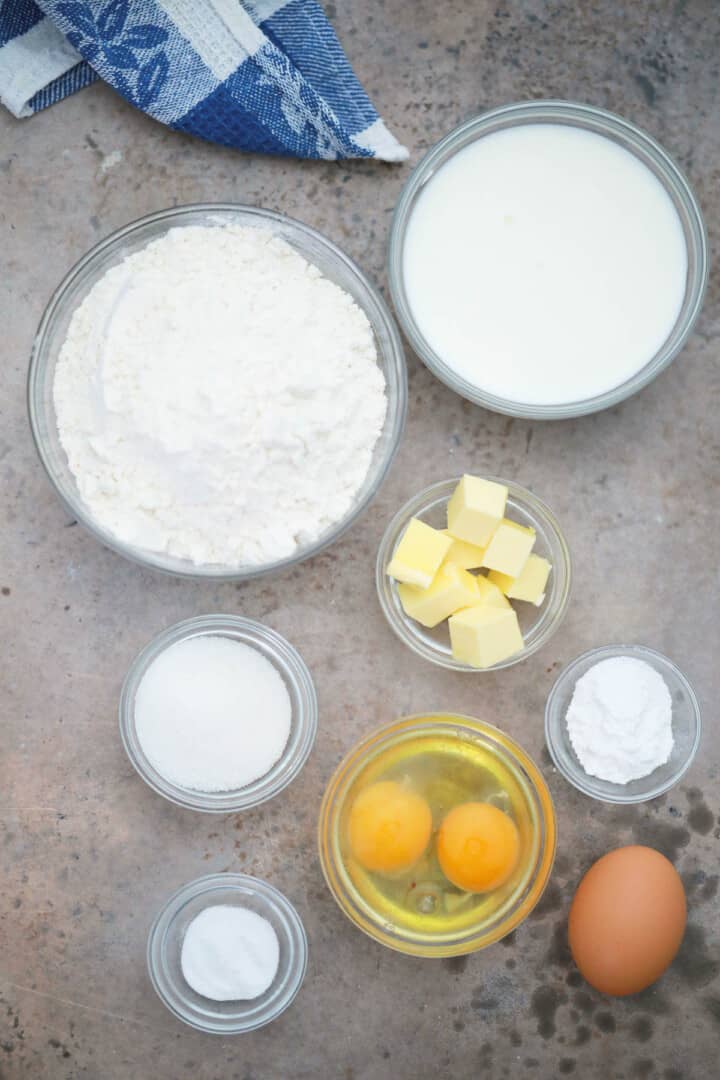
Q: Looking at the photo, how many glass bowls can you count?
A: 7